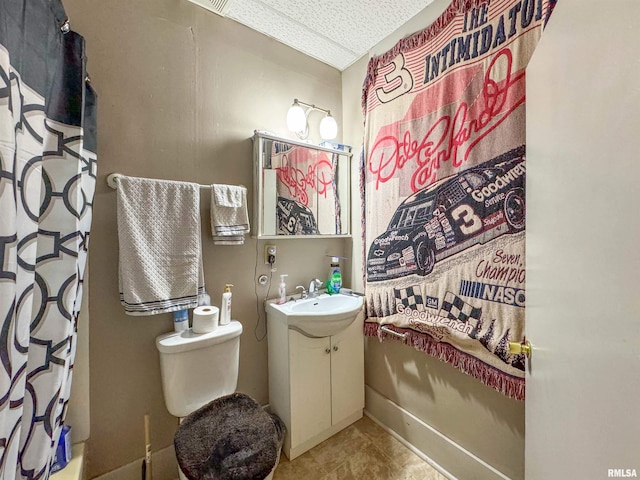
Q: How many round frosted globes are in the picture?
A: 2